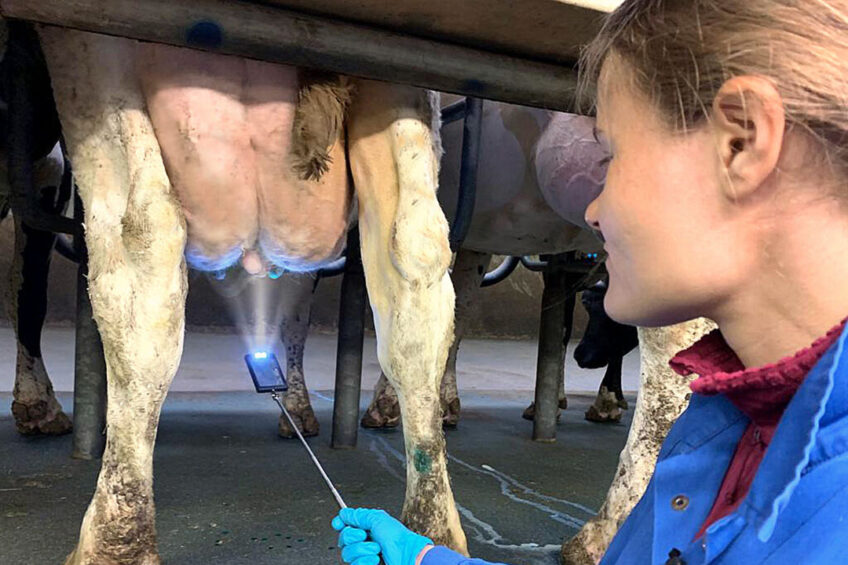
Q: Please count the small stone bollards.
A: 0